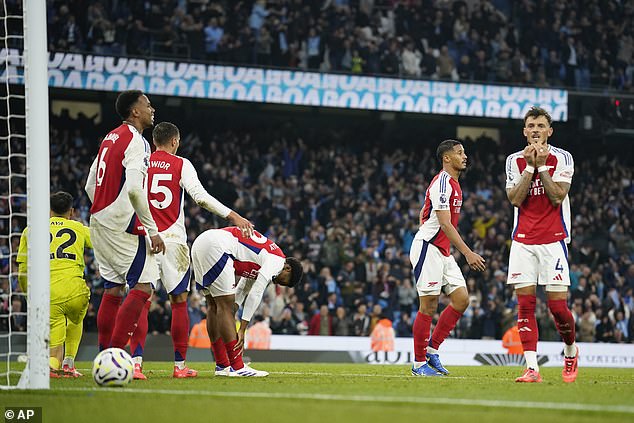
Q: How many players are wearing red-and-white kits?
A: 5